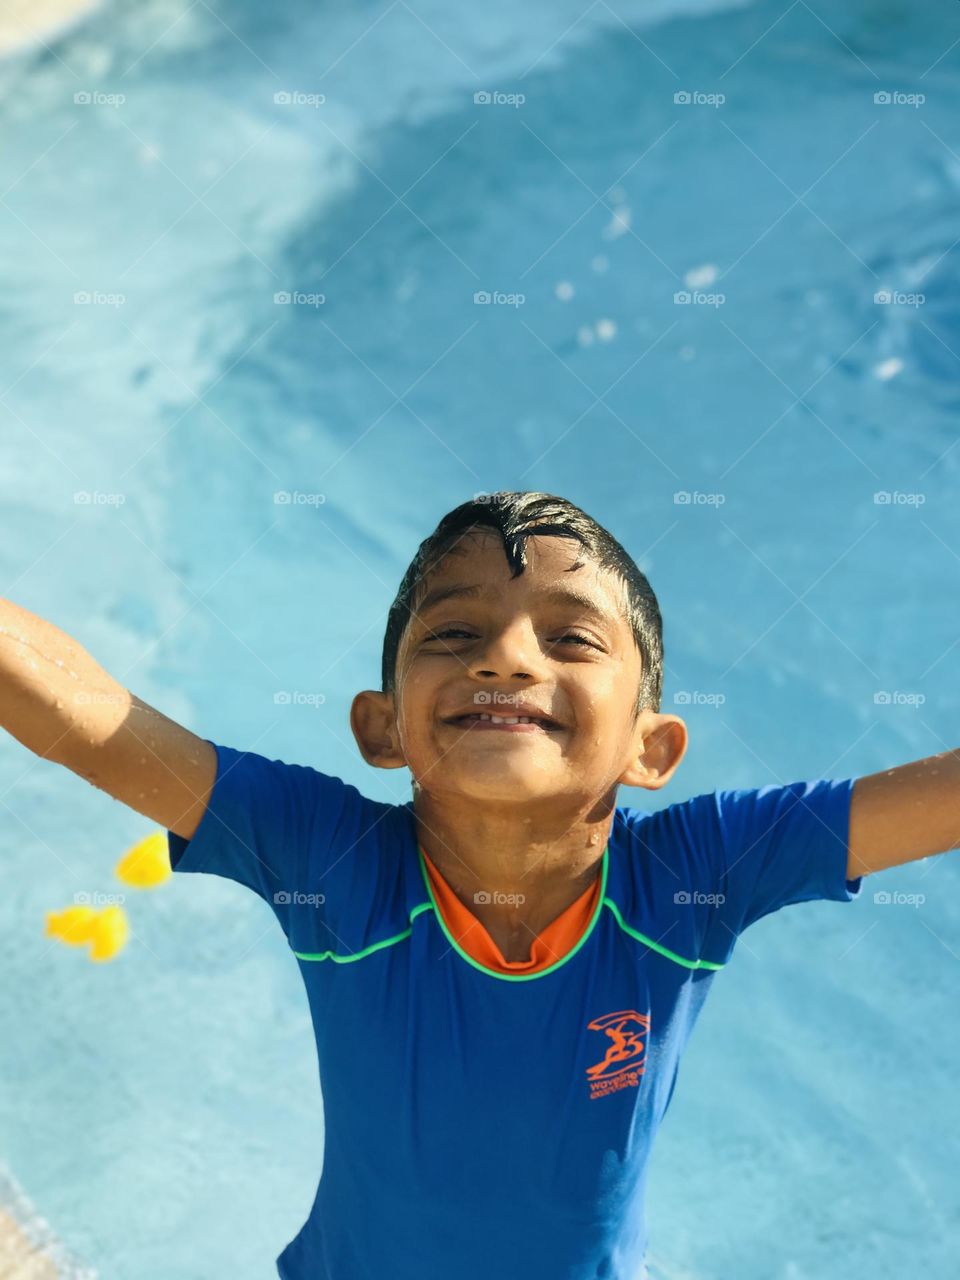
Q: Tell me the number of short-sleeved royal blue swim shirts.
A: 1